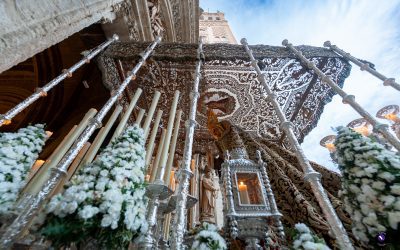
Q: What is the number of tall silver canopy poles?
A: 6